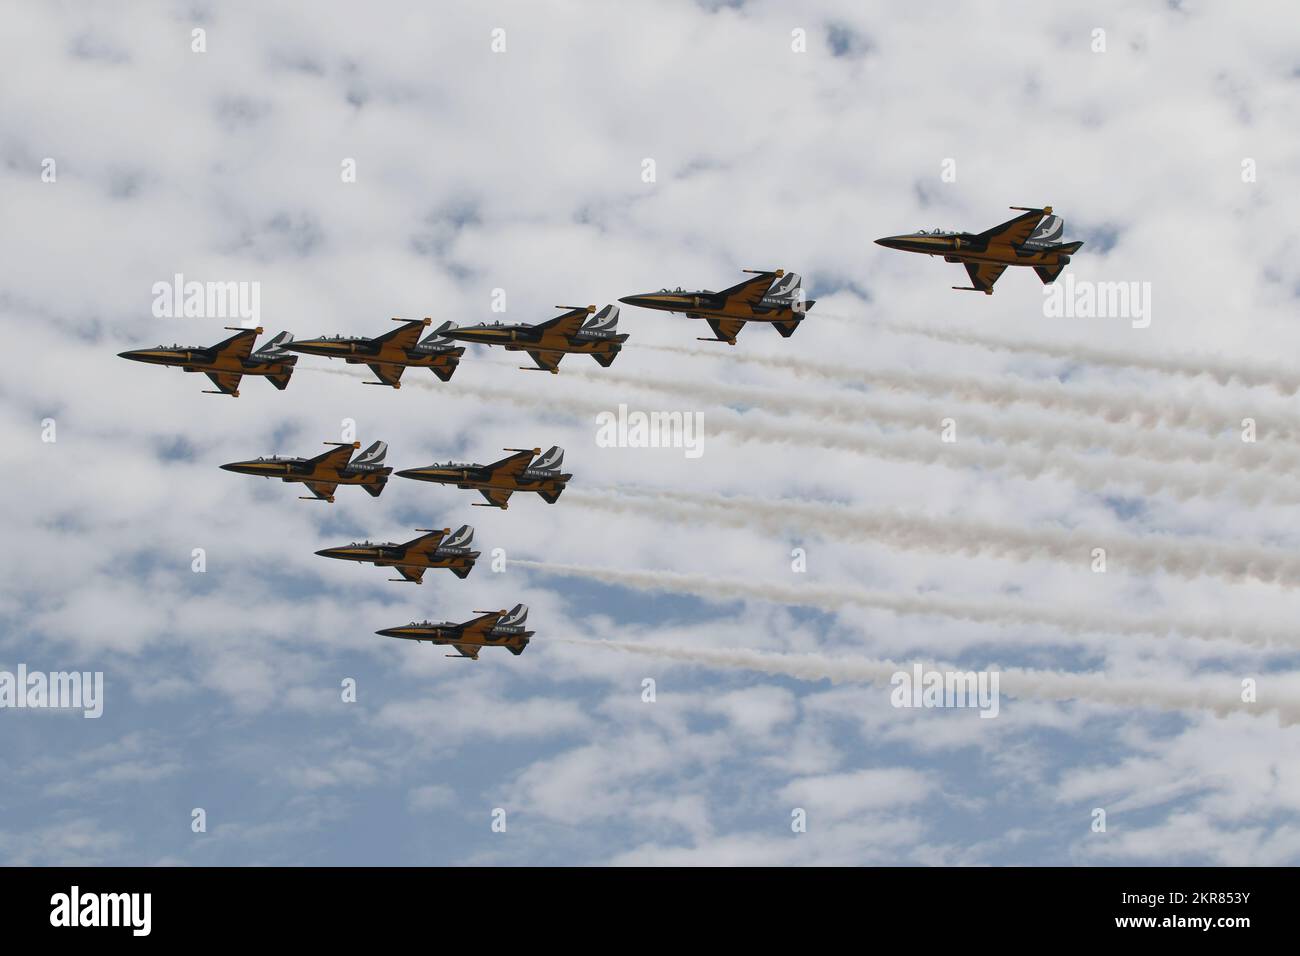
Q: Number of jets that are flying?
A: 9